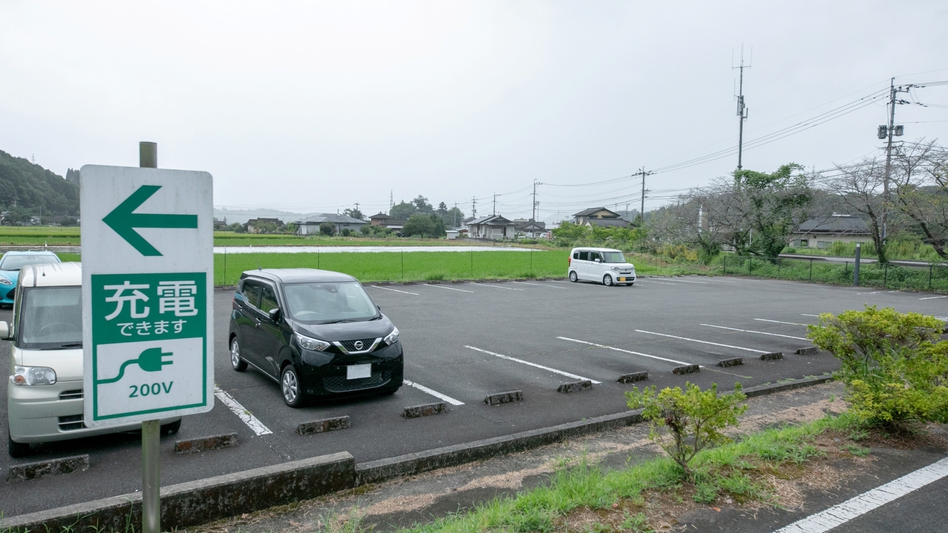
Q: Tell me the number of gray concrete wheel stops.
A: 11